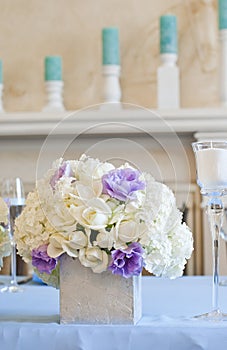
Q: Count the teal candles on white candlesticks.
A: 5